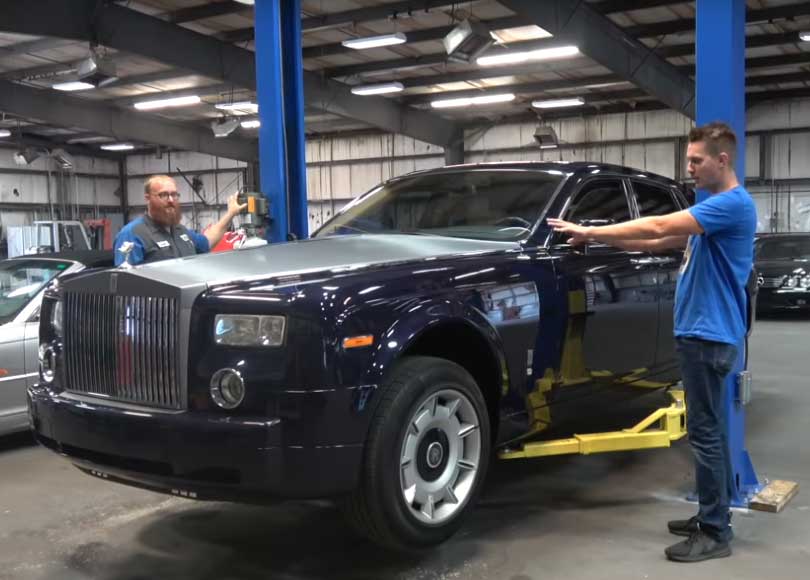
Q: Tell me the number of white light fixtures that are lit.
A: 13